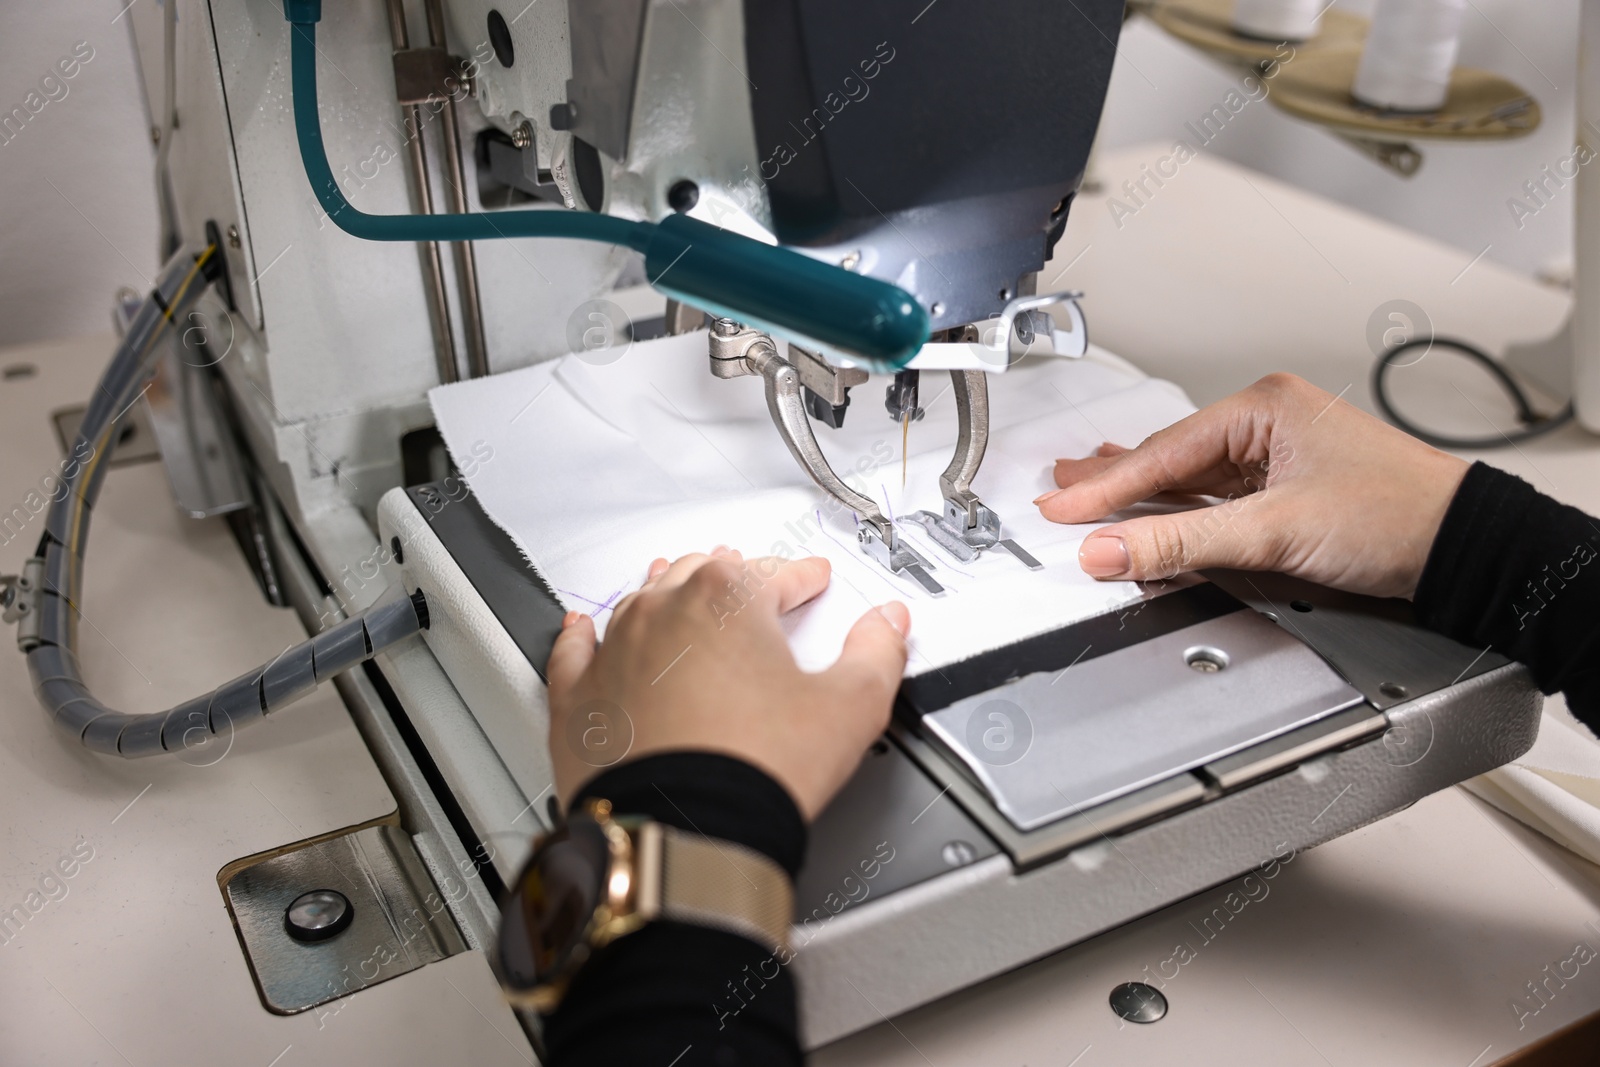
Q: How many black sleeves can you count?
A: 2